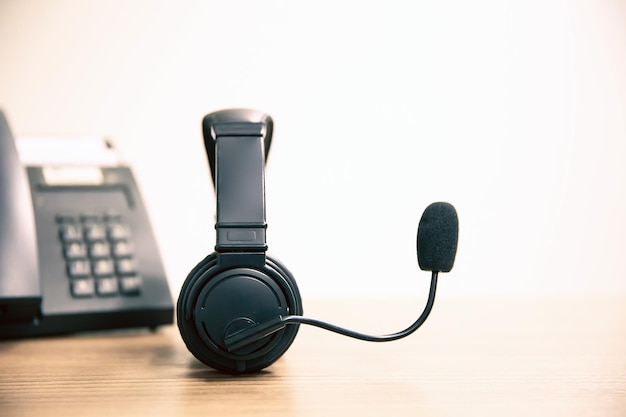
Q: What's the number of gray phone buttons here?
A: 12